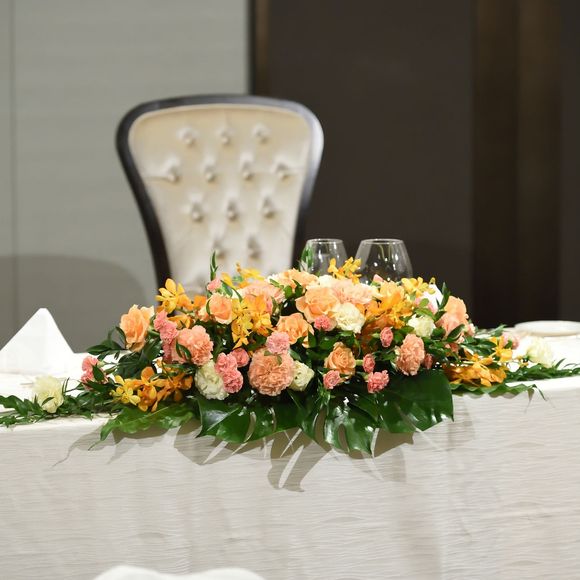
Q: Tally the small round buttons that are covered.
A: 12